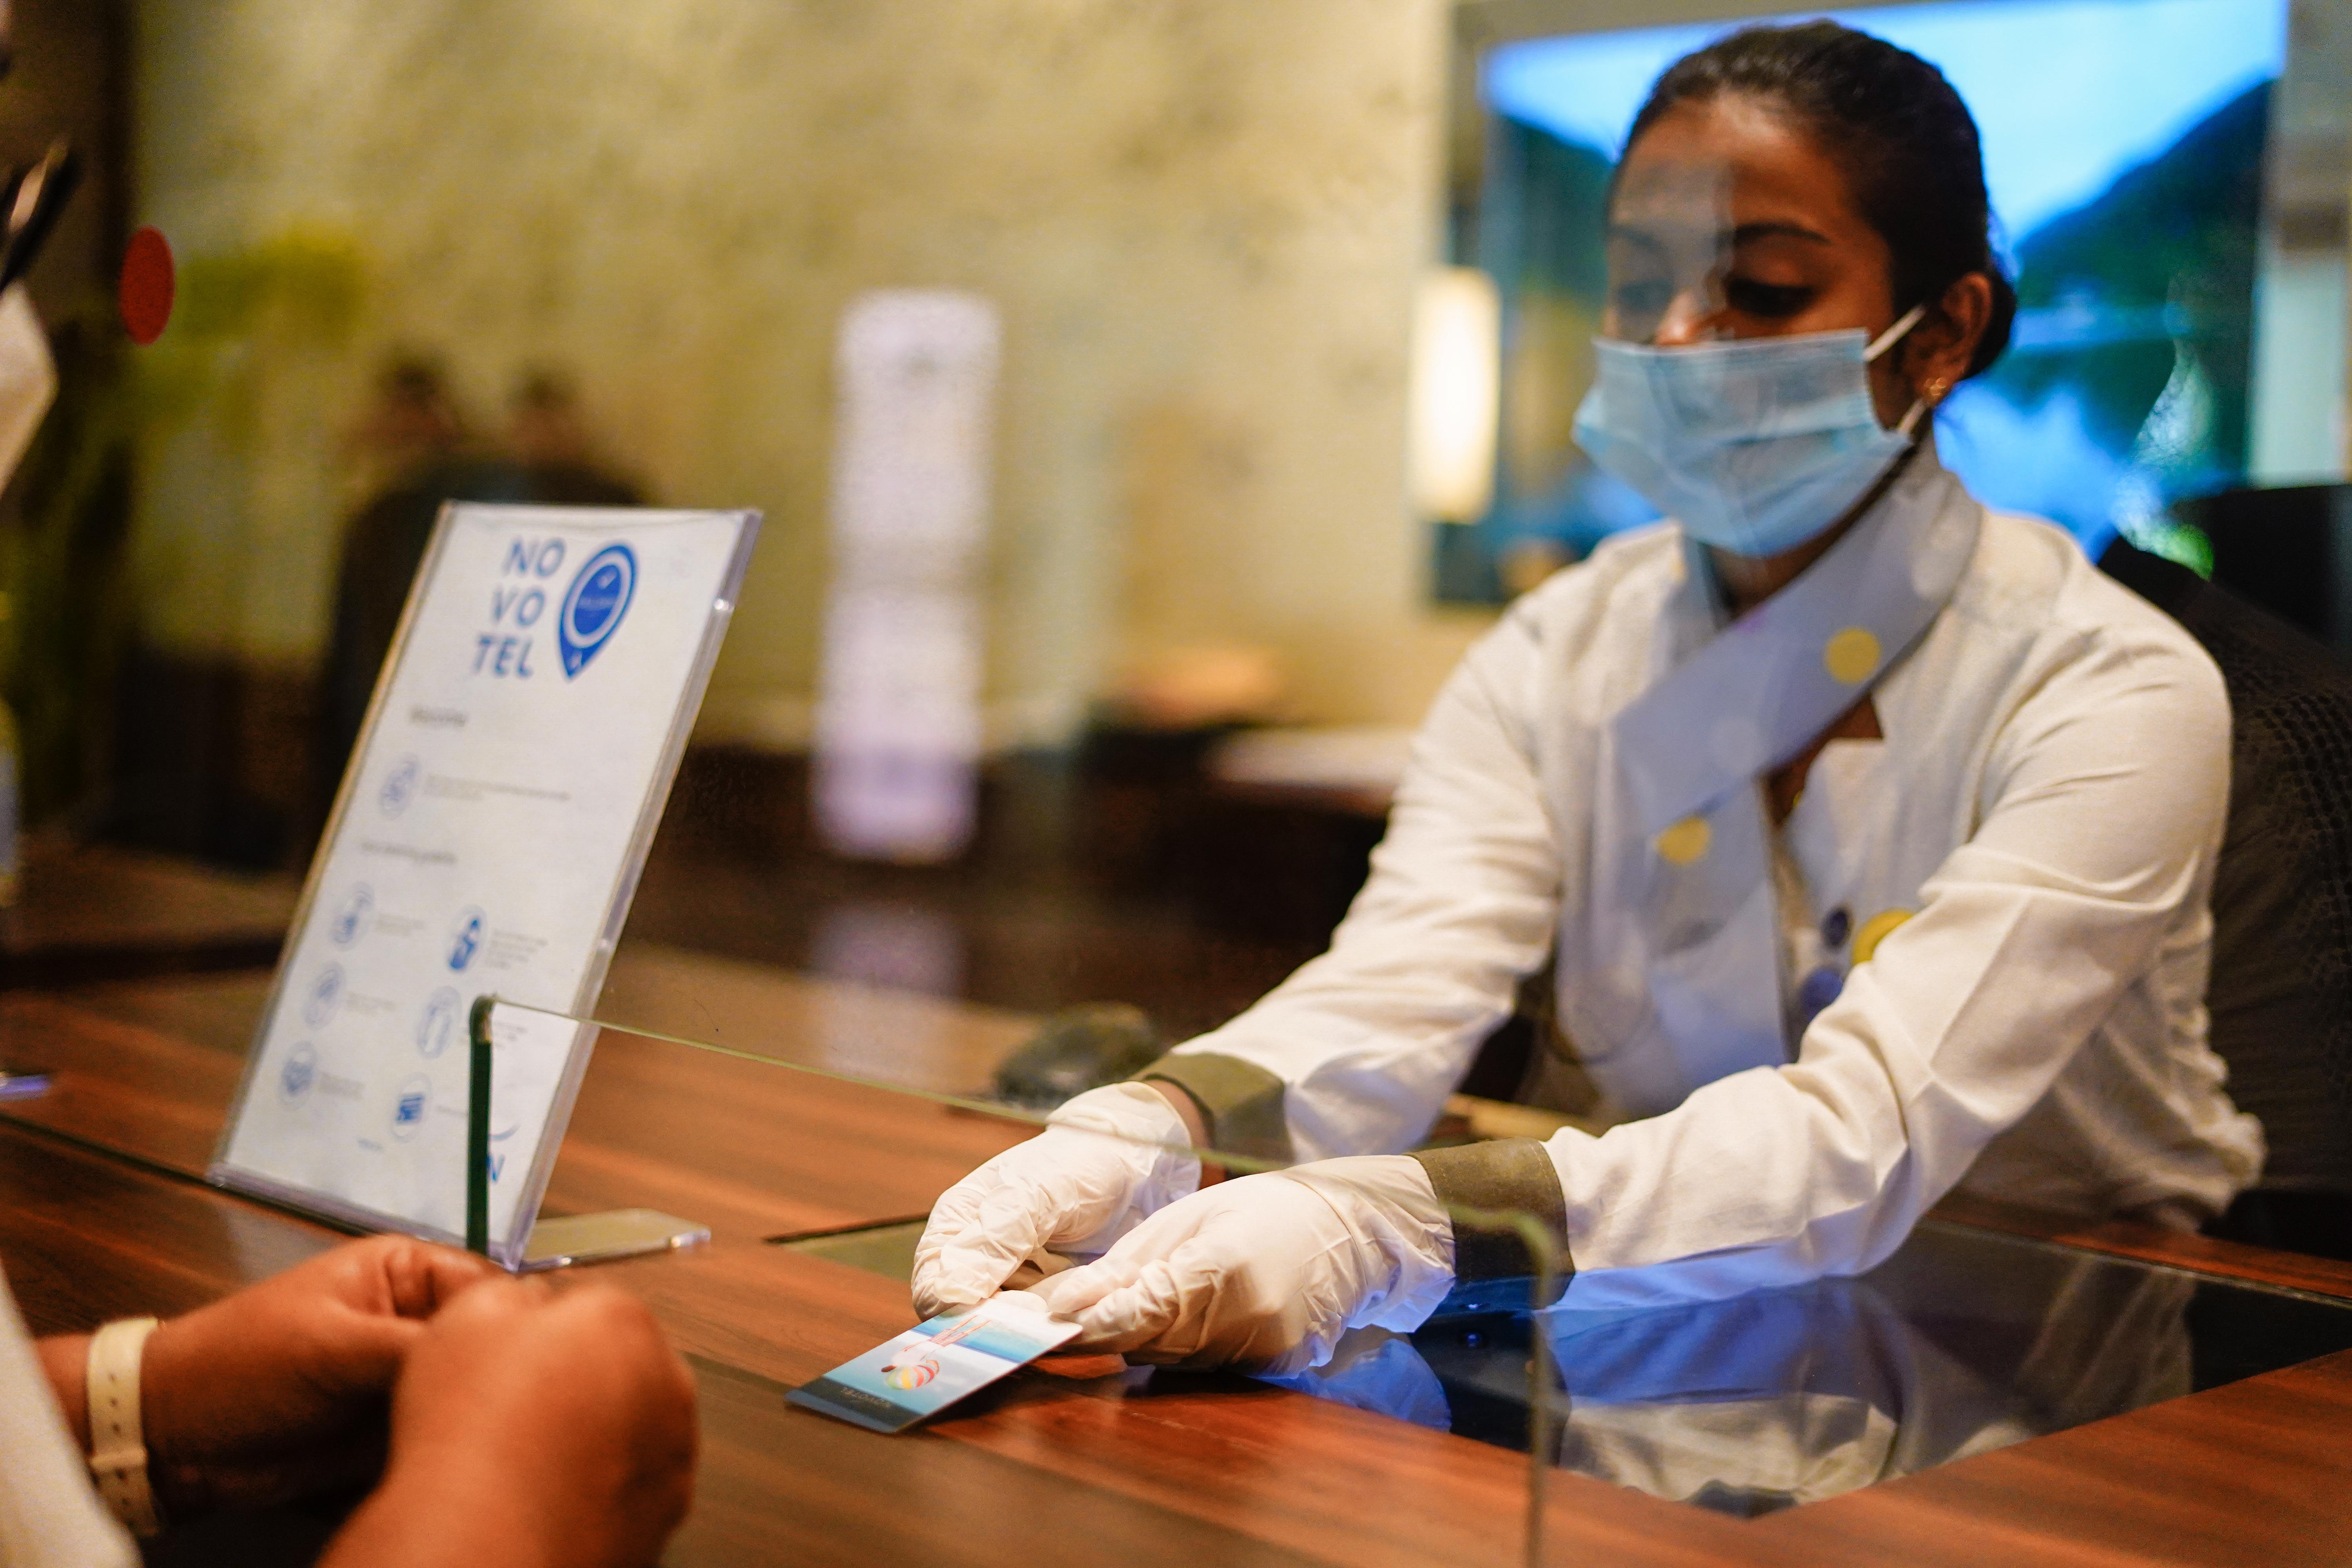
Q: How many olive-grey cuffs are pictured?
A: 2